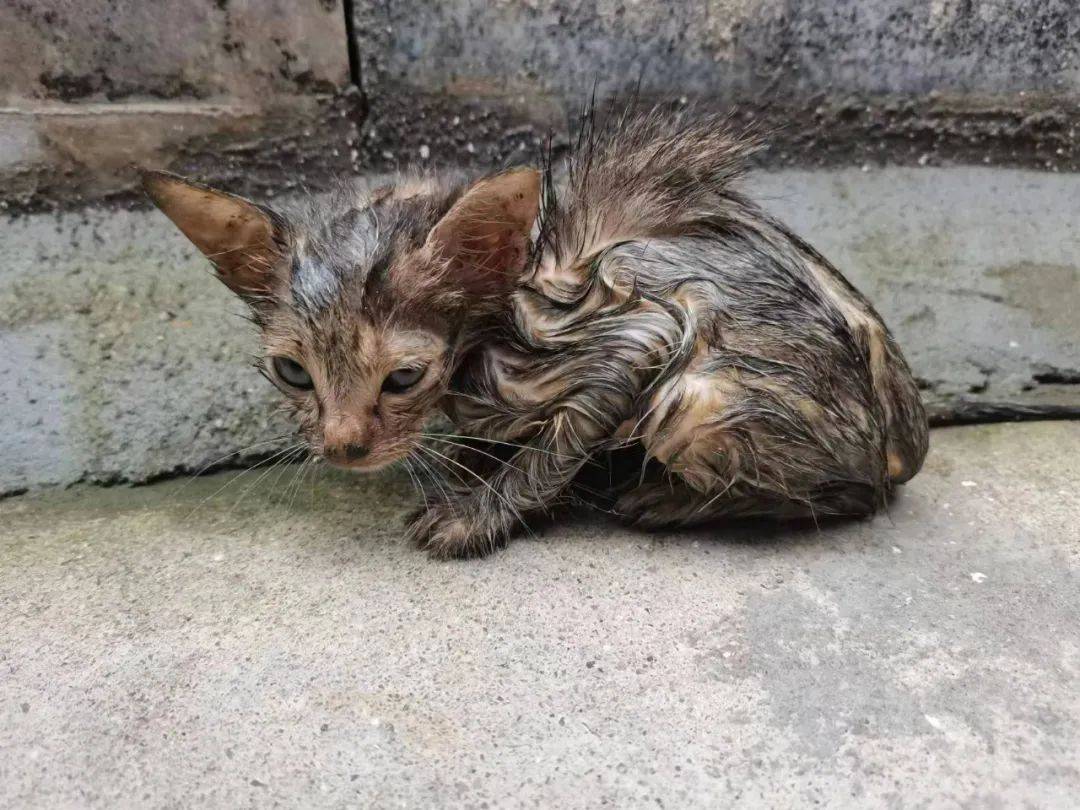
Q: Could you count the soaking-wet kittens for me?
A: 1